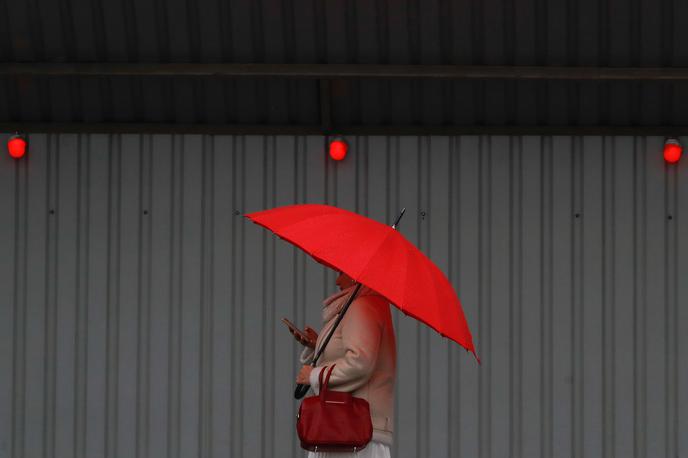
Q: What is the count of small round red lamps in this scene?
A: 3